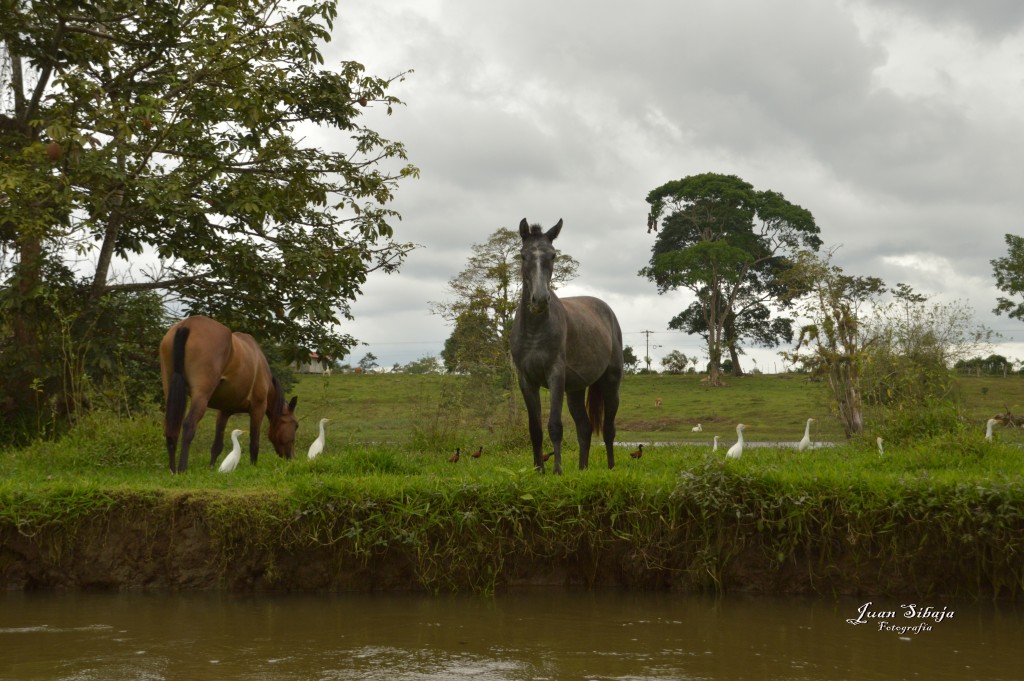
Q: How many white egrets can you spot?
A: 7